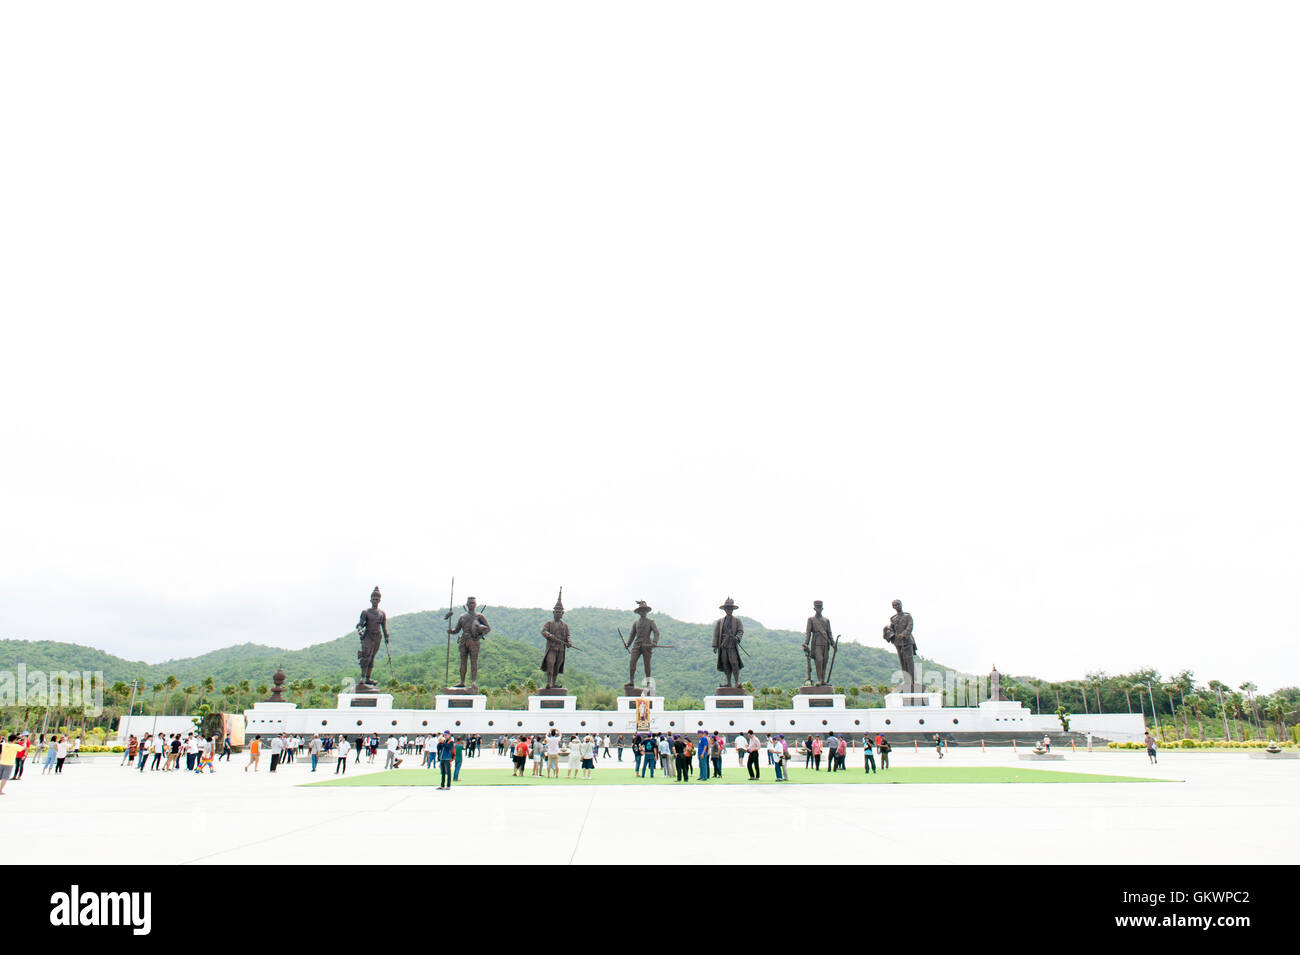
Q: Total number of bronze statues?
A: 7